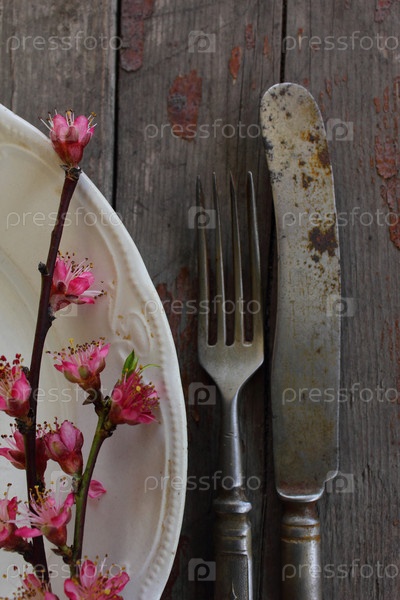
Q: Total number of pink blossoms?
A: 11